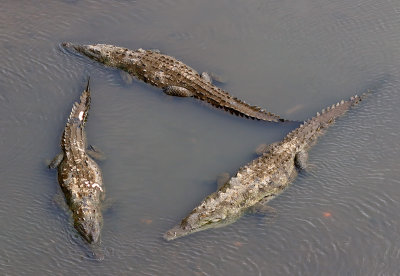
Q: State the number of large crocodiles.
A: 3